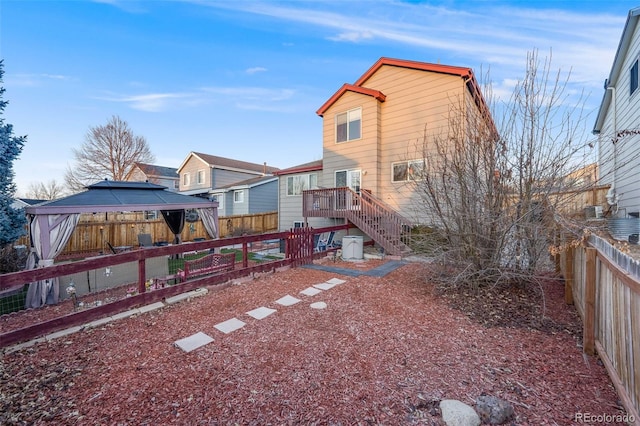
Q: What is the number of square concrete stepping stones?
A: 7